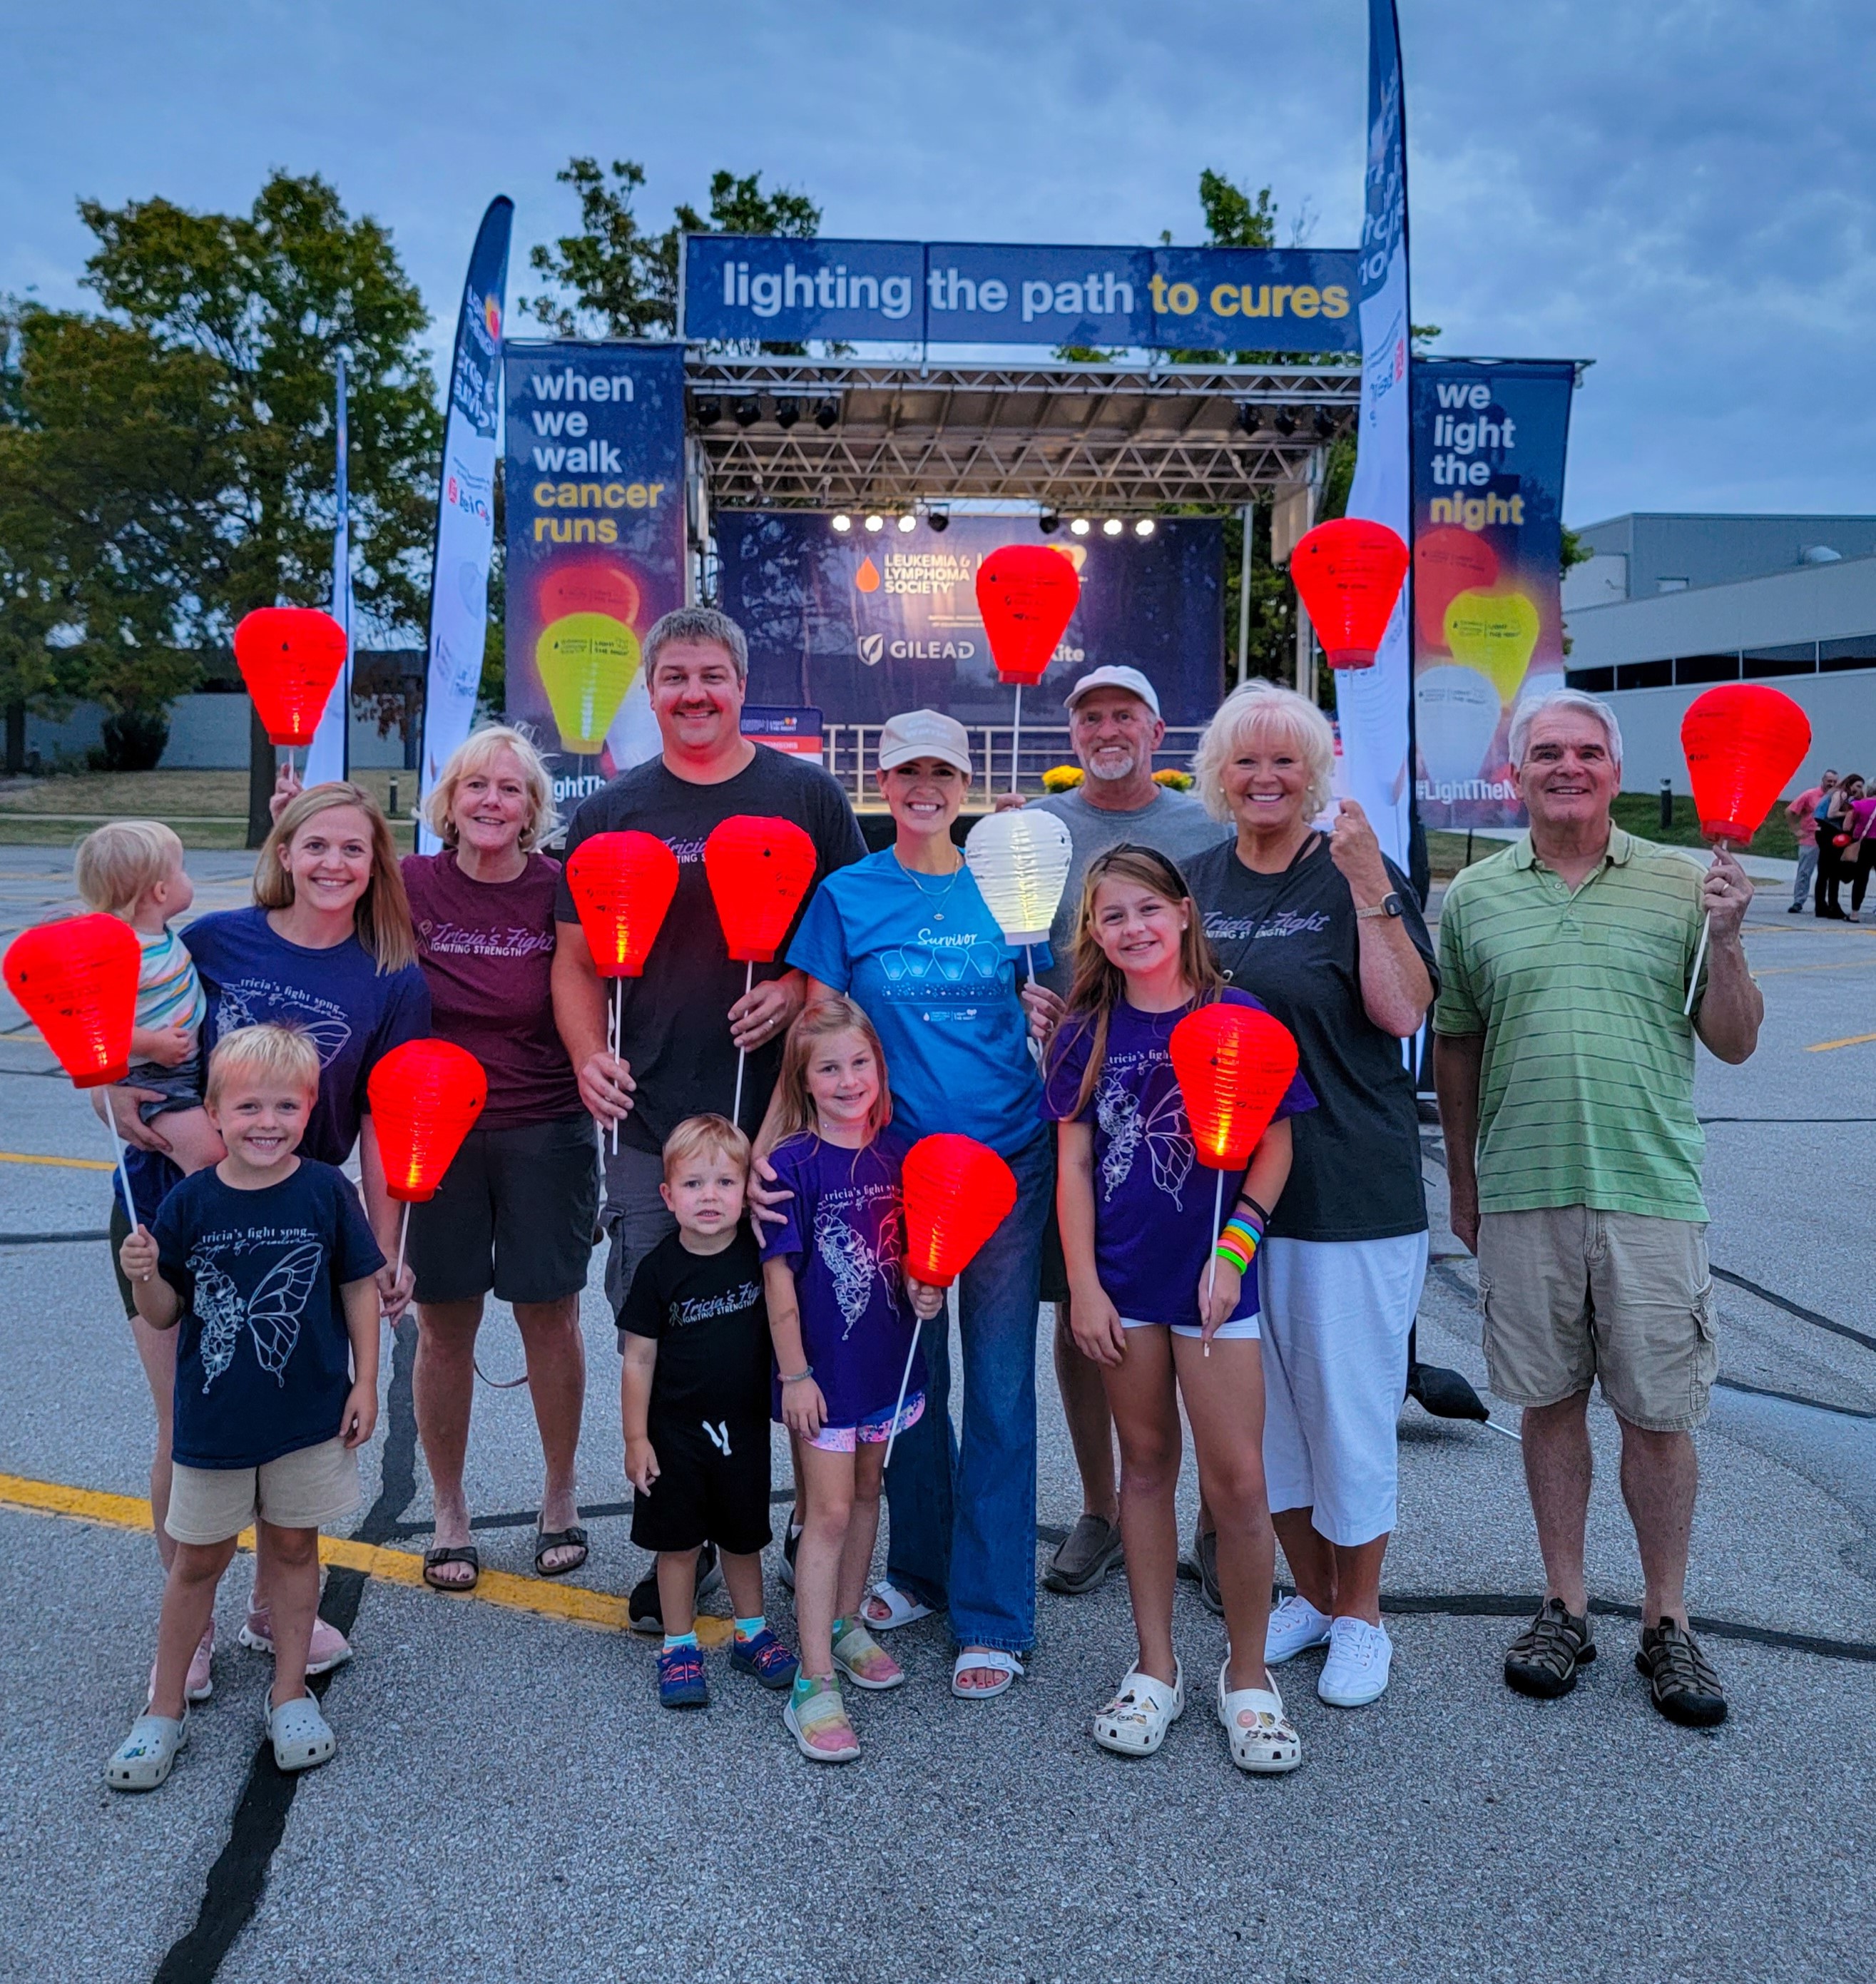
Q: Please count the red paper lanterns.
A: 10